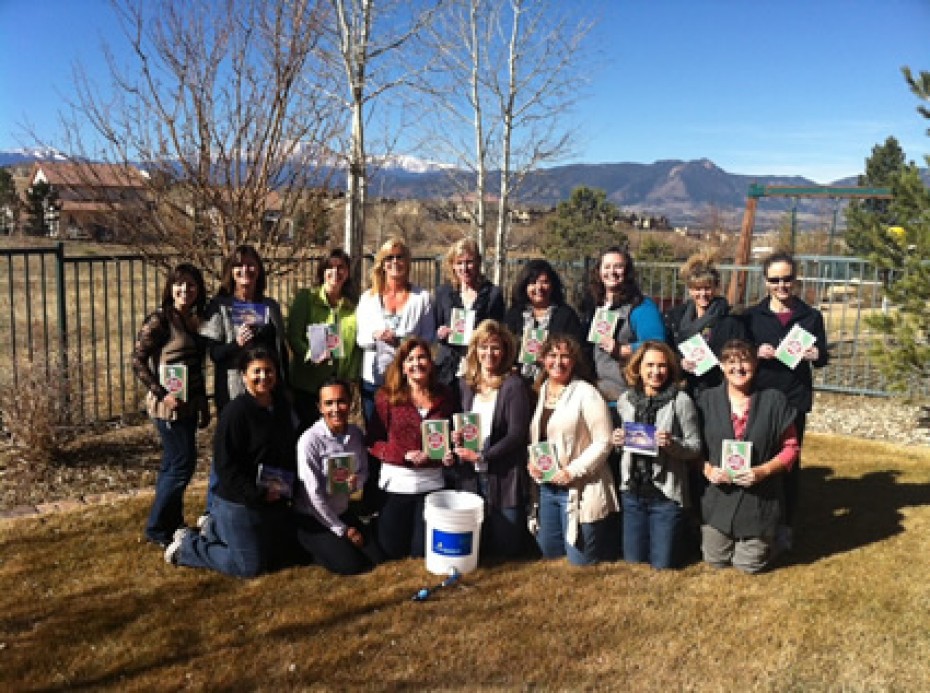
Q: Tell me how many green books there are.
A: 12